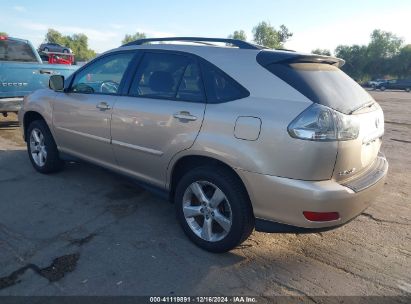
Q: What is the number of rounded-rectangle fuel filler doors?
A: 1